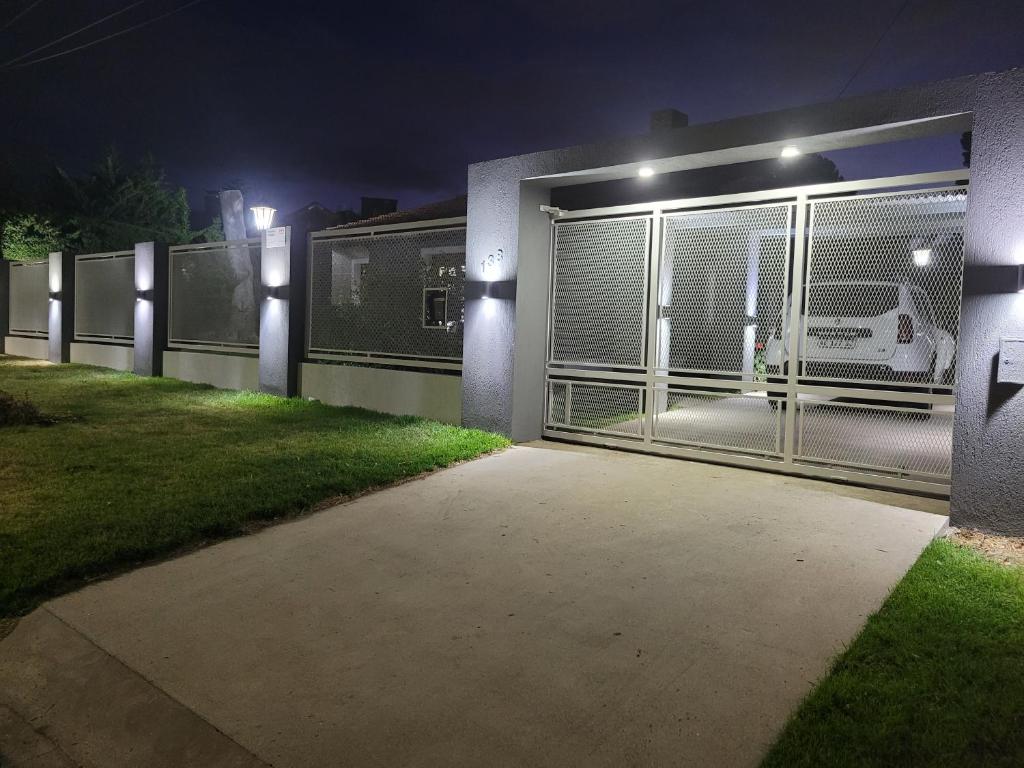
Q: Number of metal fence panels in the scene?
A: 4